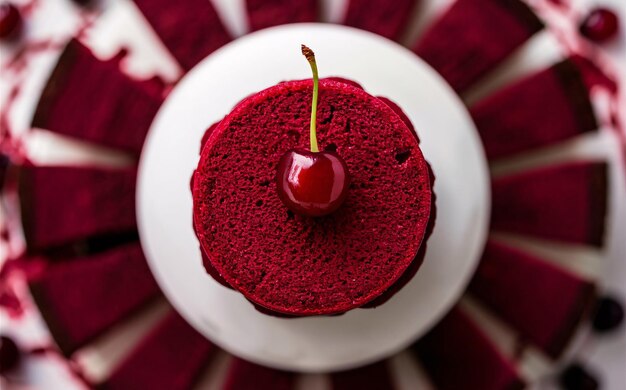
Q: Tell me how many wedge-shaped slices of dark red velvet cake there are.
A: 14